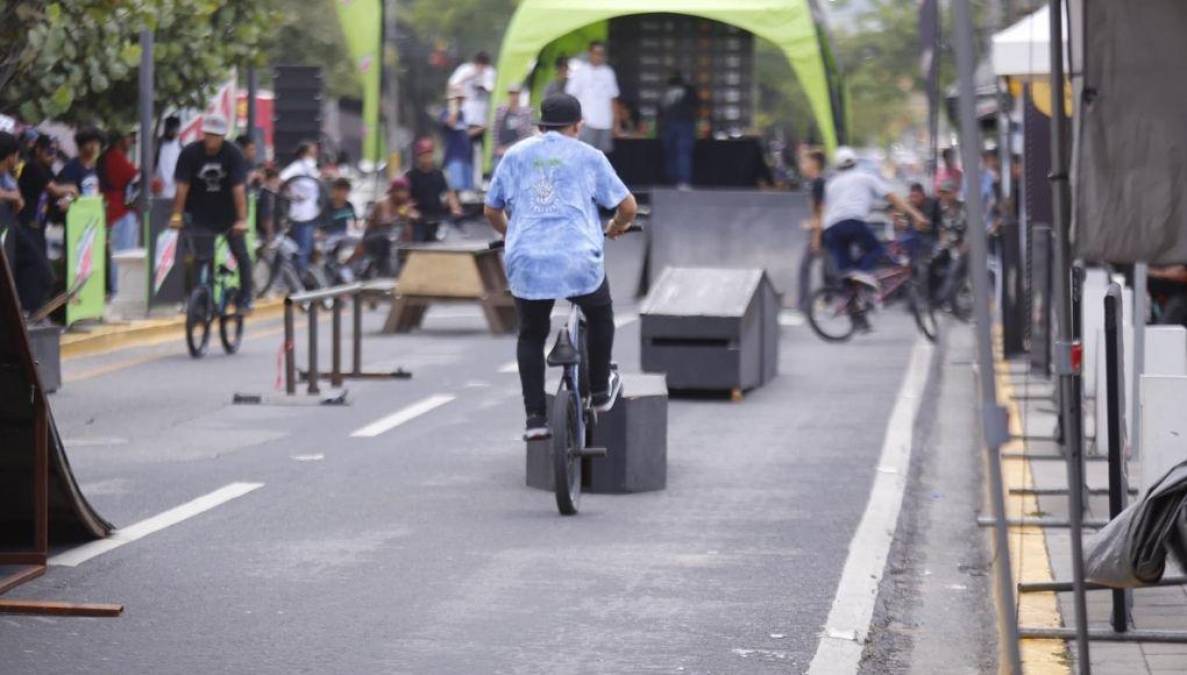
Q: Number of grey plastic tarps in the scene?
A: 2